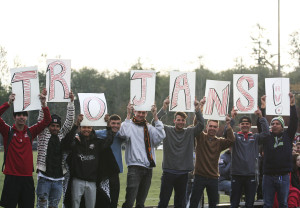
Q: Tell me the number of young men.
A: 9